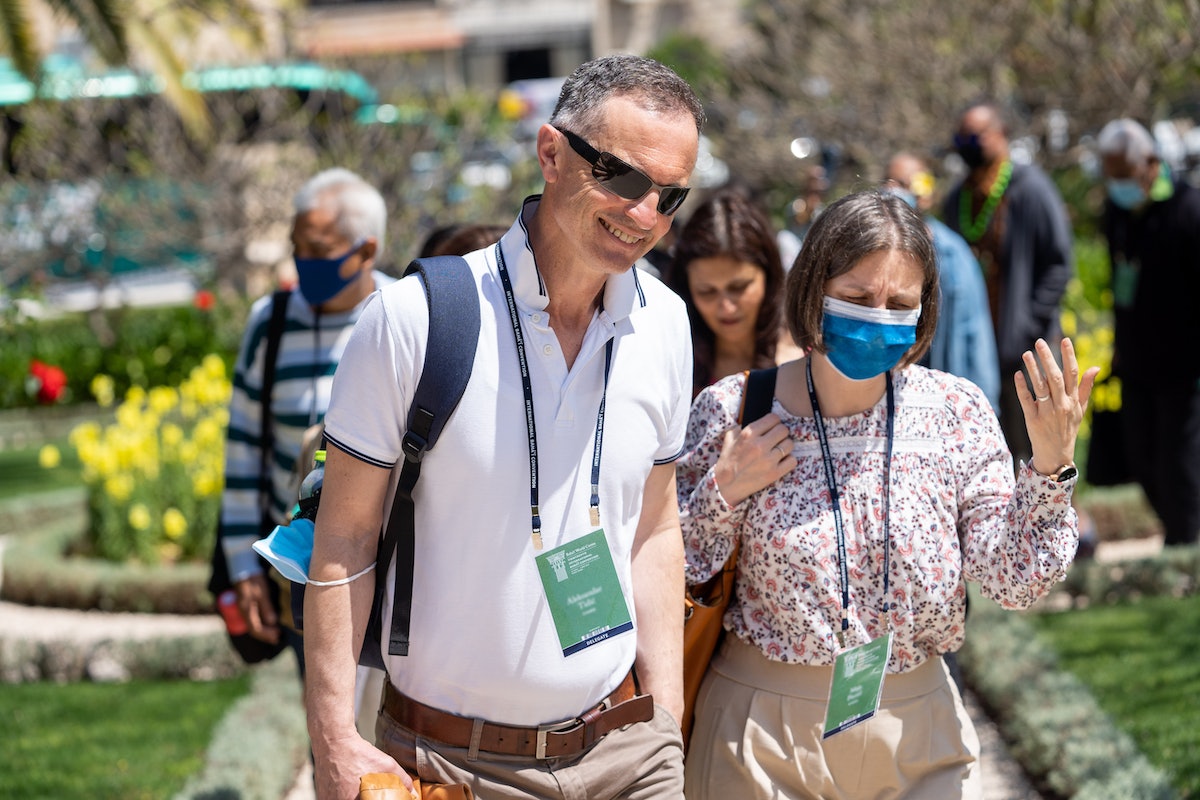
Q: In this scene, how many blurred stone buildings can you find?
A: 1